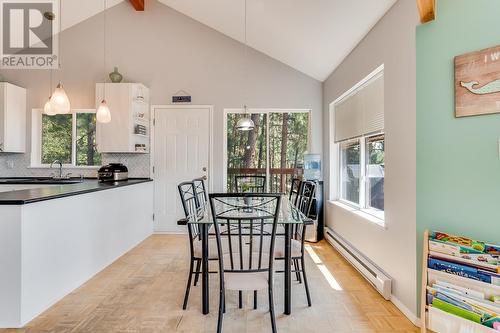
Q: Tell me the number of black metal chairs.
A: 6